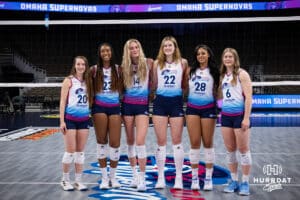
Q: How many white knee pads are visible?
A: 12